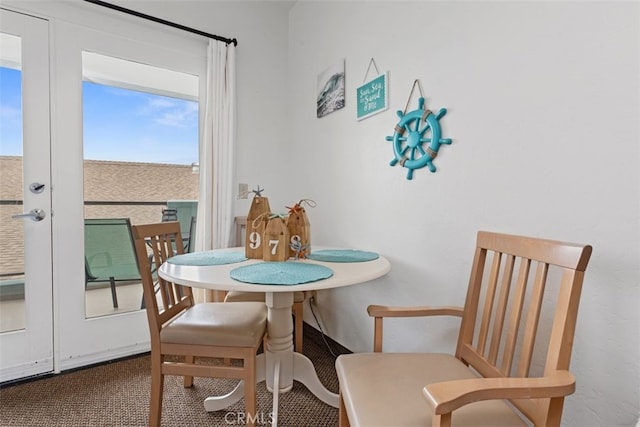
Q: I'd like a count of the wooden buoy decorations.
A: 3